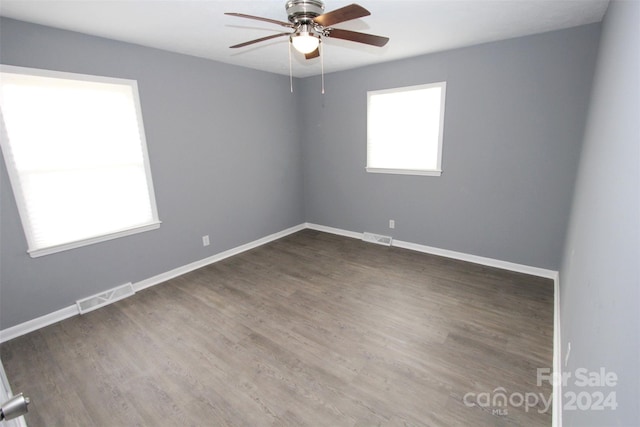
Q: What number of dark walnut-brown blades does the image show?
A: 5